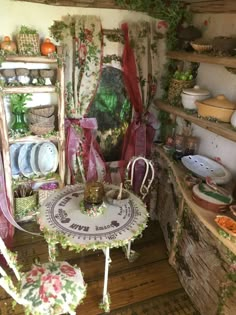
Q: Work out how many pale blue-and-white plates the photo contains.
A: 4